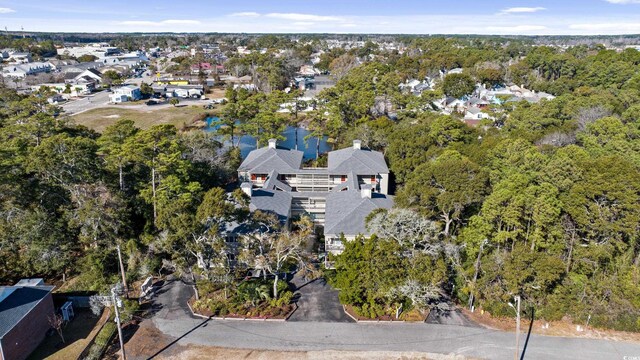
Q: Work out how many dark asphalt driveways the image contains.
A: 3